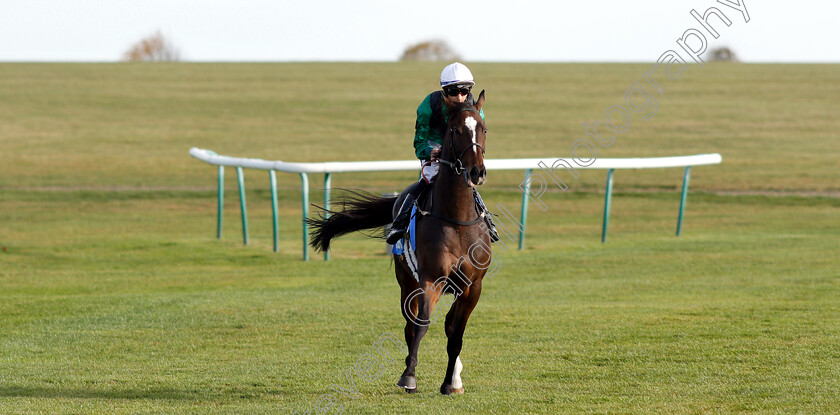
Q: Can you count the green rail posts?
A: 8